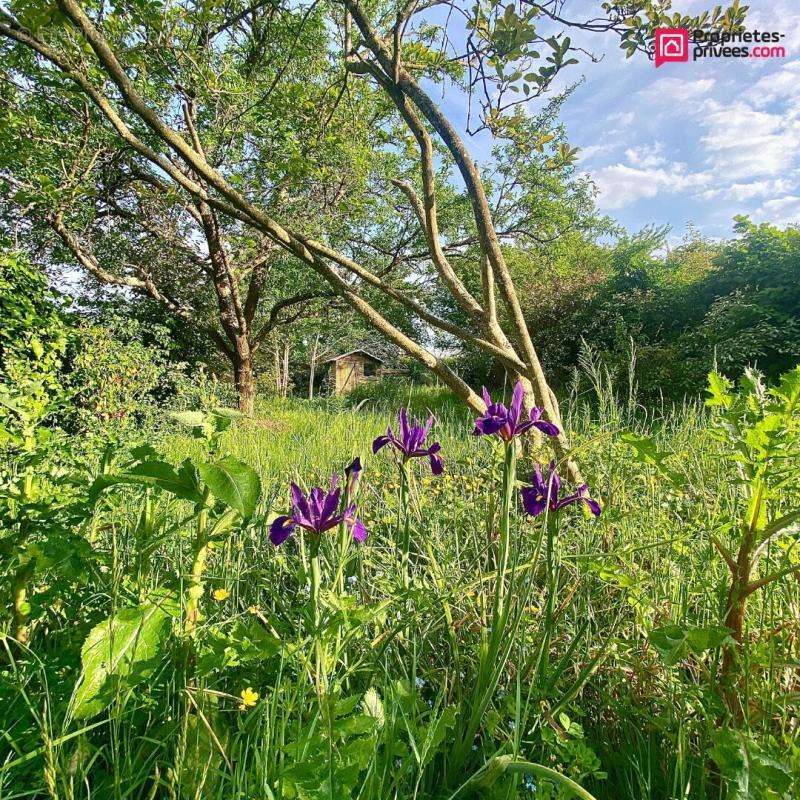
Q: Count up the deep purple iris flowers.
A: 4